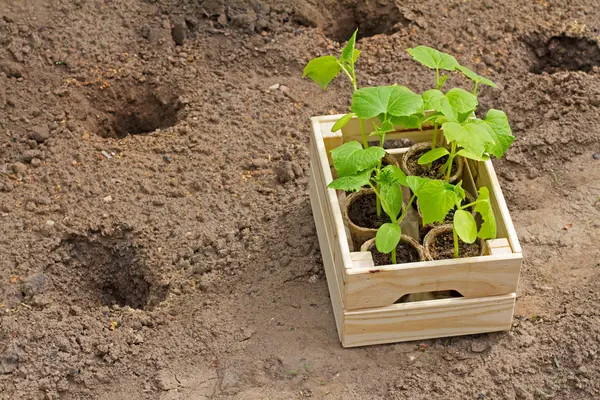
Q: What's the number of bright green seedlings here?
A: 6